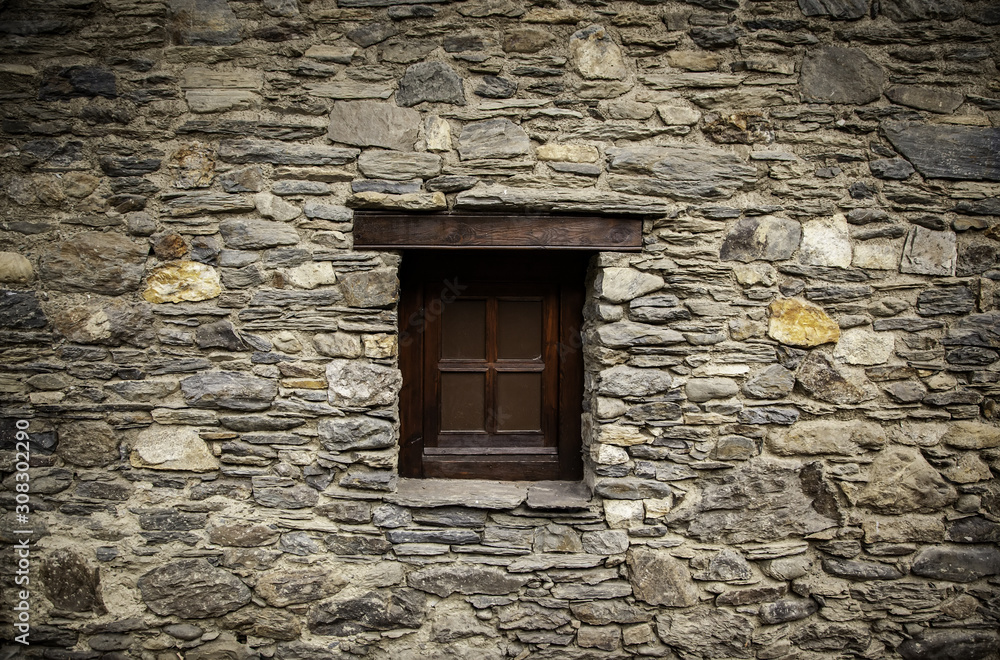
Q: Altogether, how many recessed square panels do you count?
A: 4